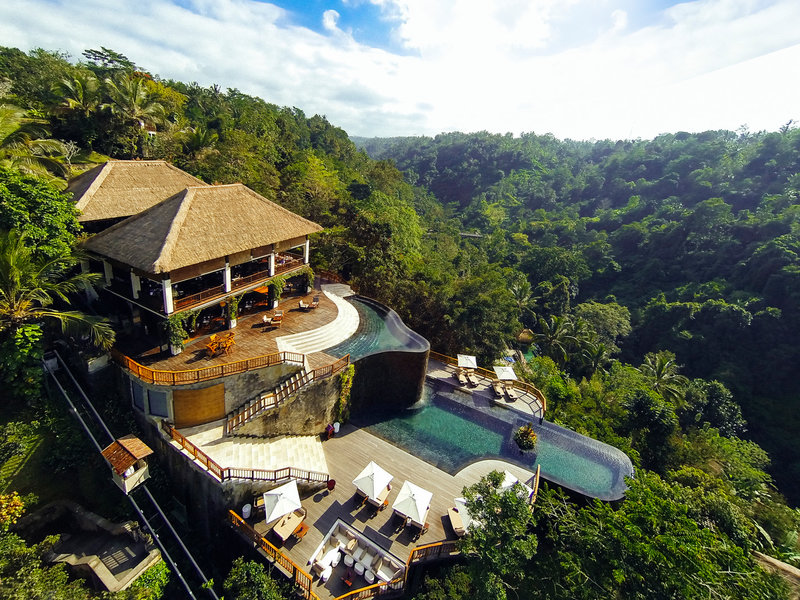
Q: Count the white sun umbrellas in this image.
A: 7